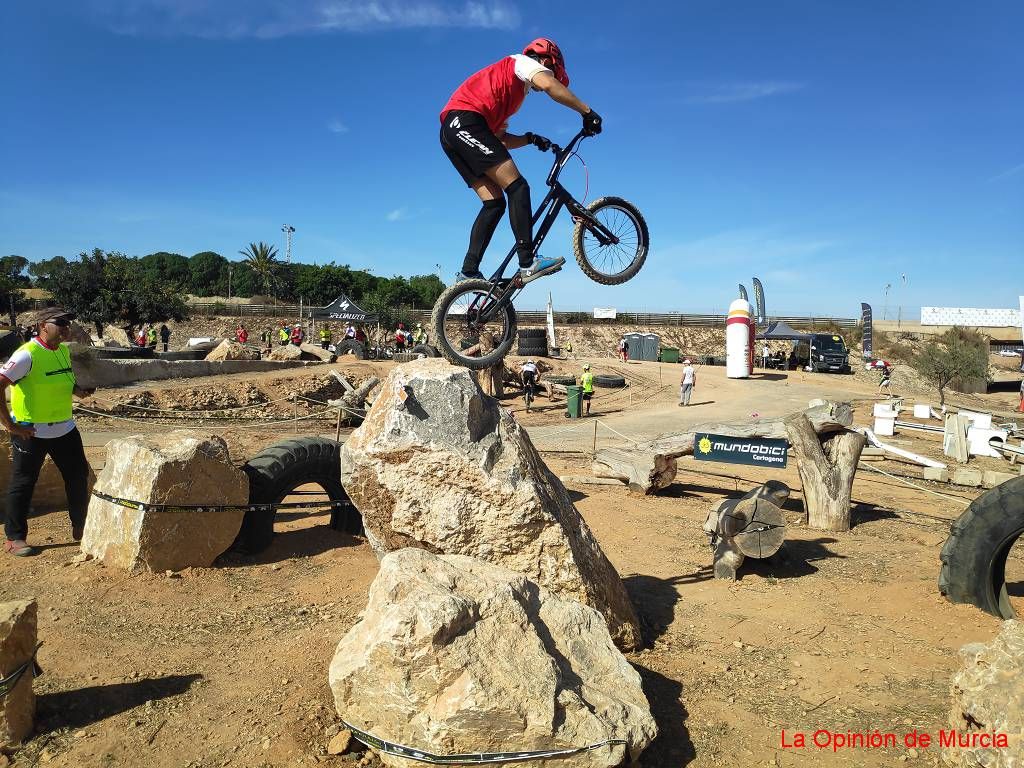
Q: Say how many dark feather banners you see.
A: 3